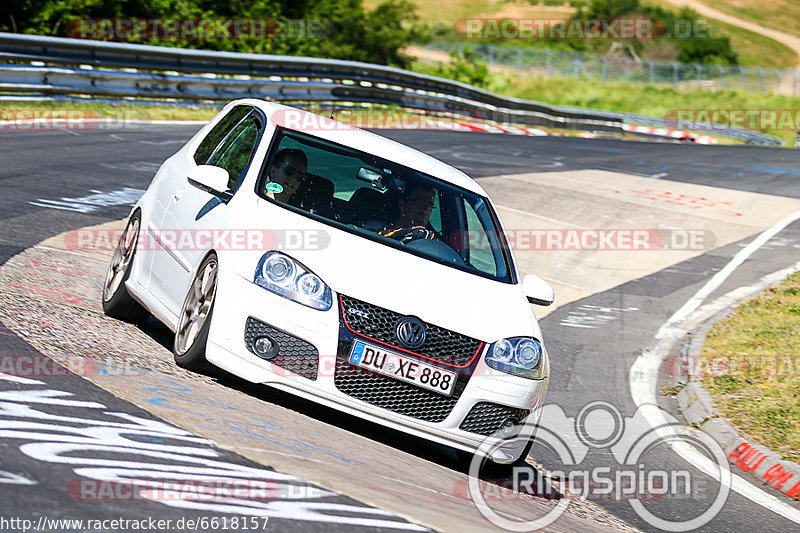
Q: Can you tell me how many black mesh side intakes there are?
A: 2